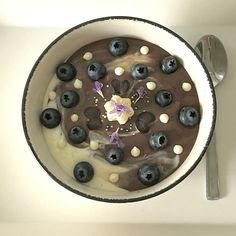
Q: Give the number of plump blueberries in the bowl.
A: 14